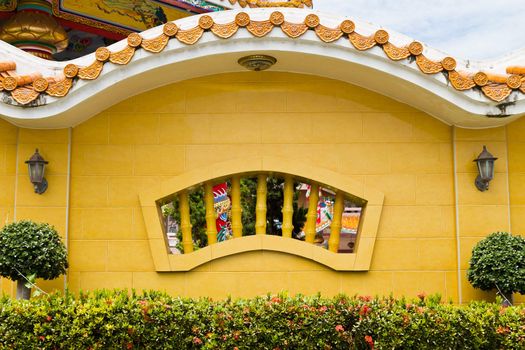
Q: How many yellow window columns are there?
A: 7